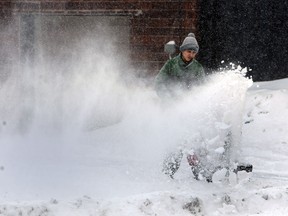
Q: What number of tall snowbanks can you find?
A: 1